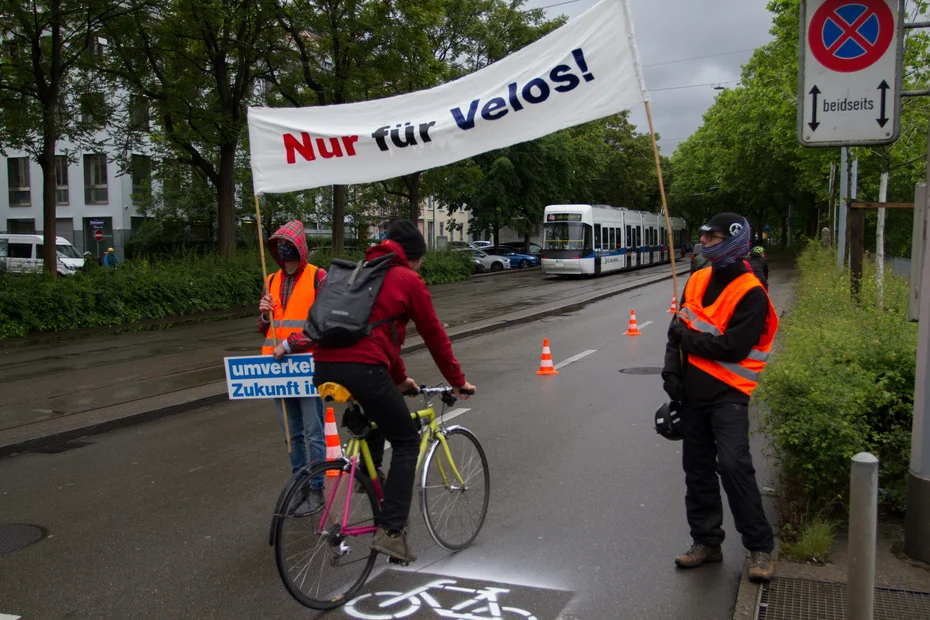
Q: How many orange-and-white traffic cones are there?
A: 4